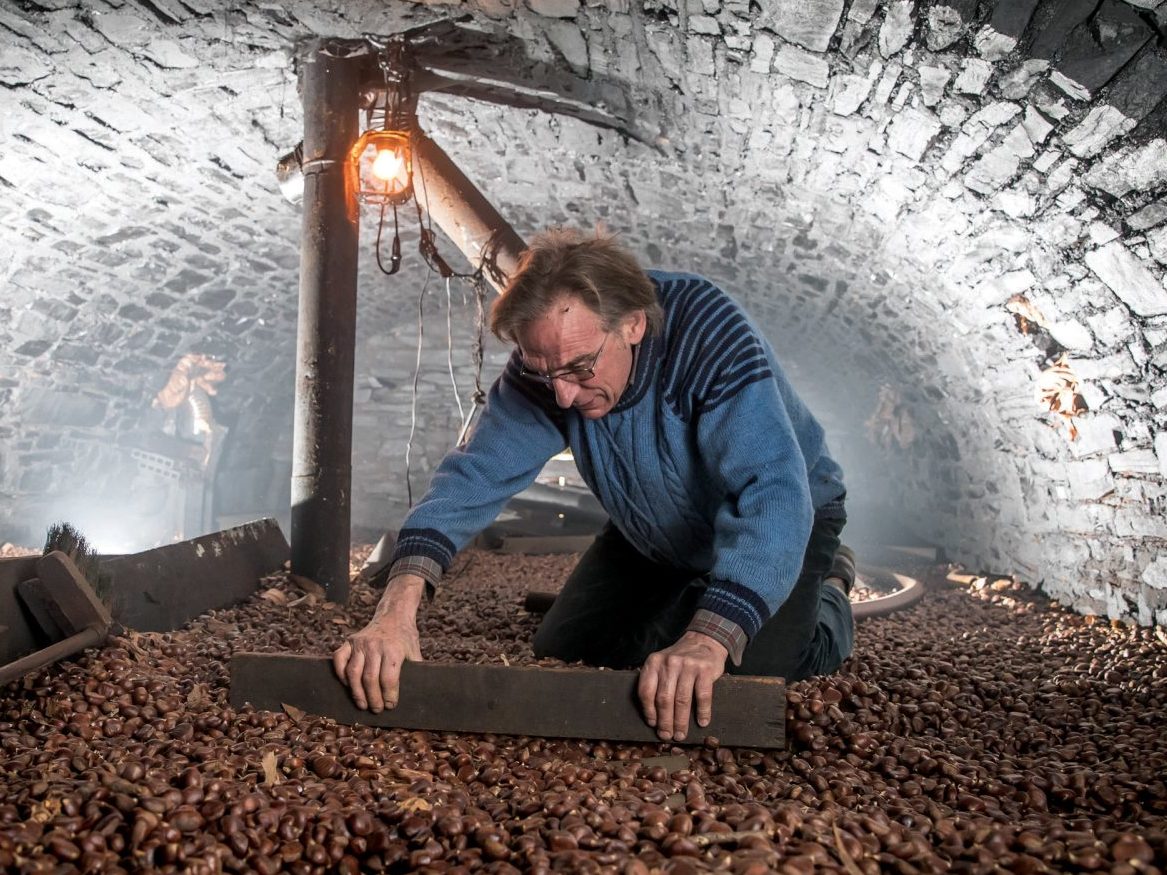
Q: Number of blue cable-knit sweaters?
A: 1